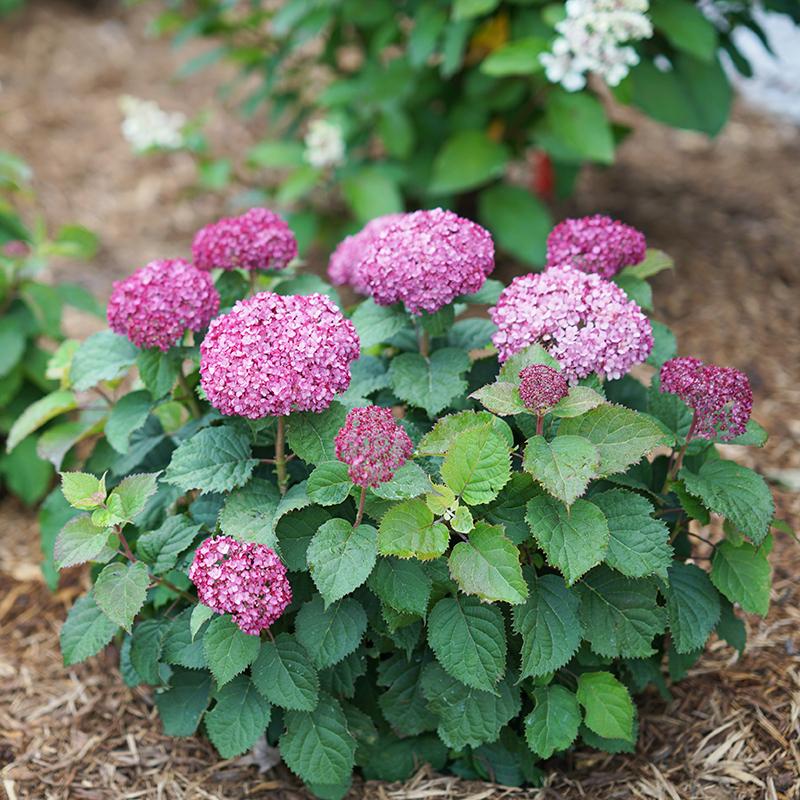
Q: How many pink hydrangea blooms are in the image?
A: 11